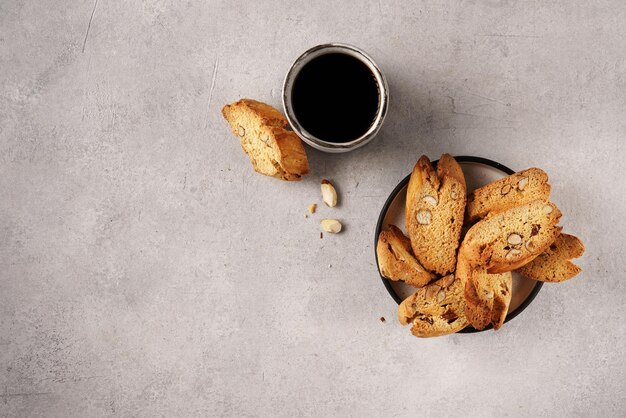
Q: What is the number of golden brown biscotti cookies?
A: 8